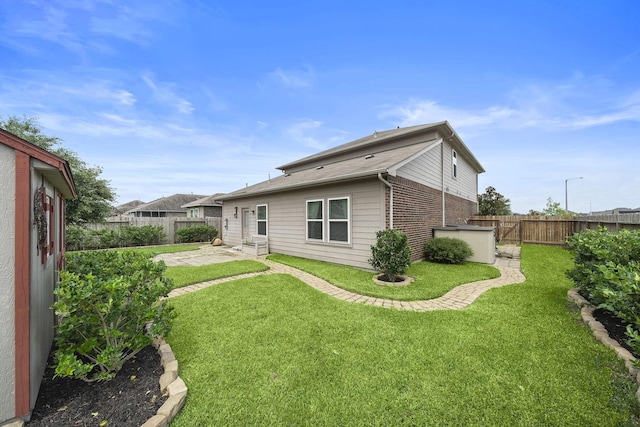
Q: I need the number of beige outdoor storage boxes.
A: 1